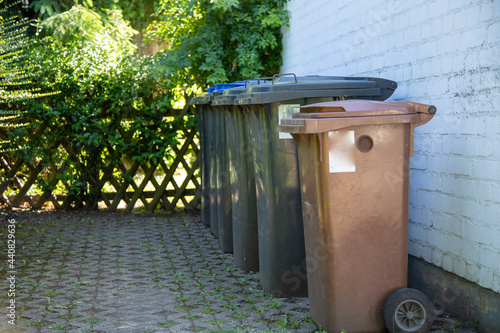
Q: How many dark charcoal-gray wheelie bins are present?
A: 5